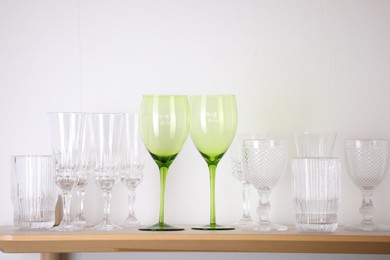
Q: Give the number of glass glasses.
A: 12